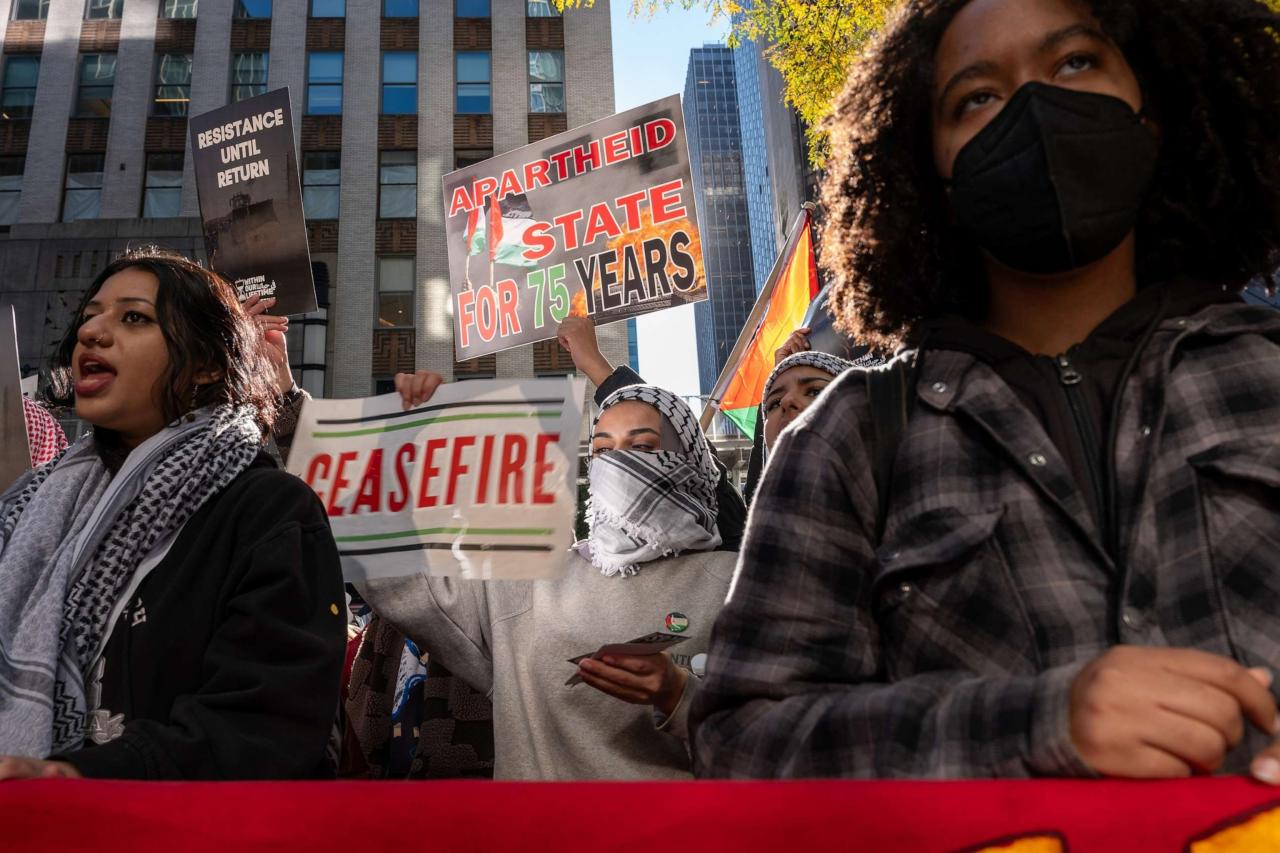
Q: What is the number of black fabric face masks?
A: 1